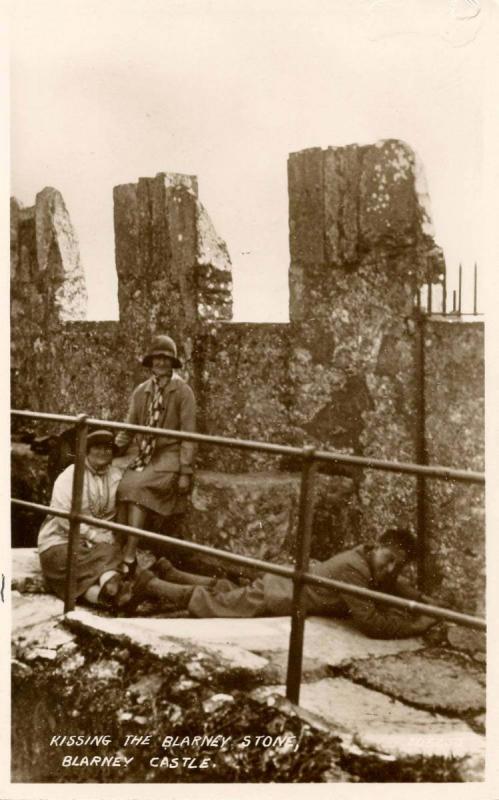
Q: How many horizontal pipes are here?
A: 2